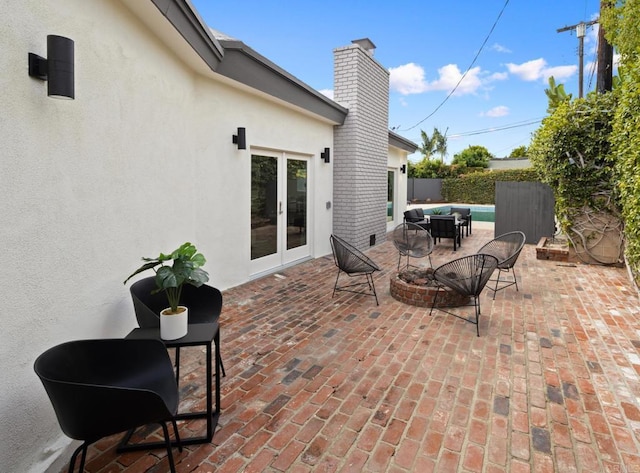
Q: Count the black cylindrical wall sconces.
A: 4